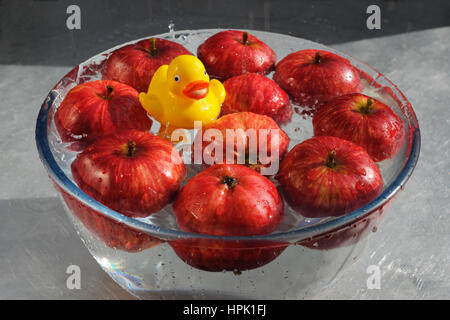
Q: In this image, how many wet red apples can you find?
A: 10